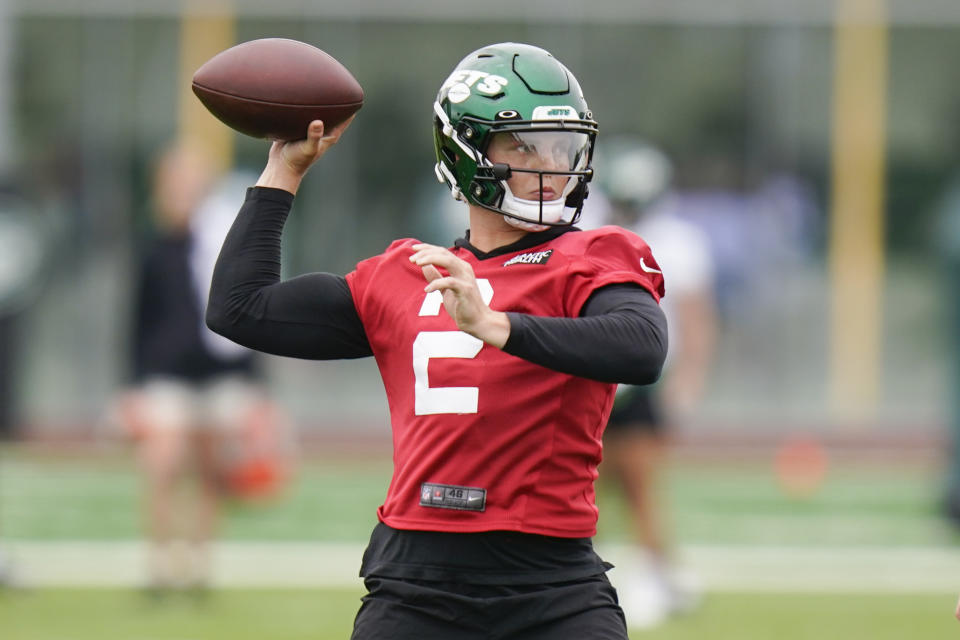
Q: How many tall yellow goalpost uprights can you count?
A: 2